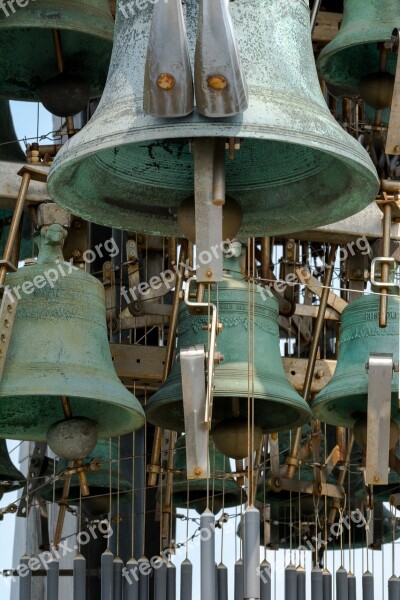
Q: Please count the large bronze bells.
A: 6